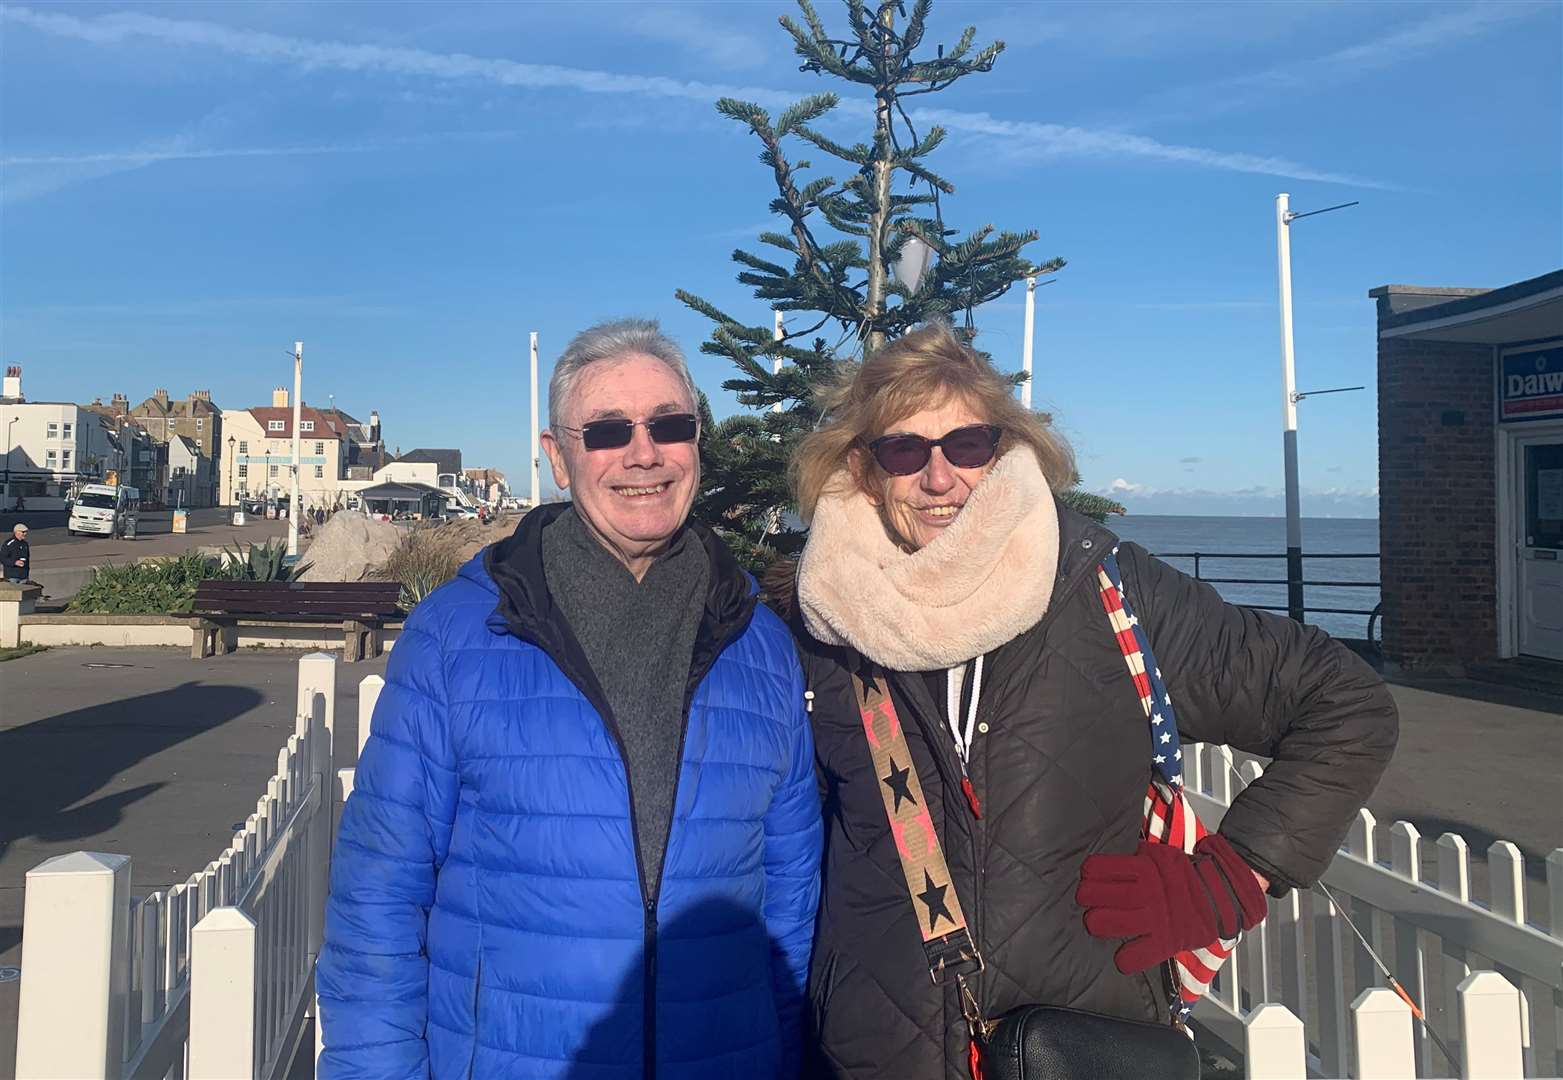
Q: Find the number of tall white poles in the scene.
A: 5